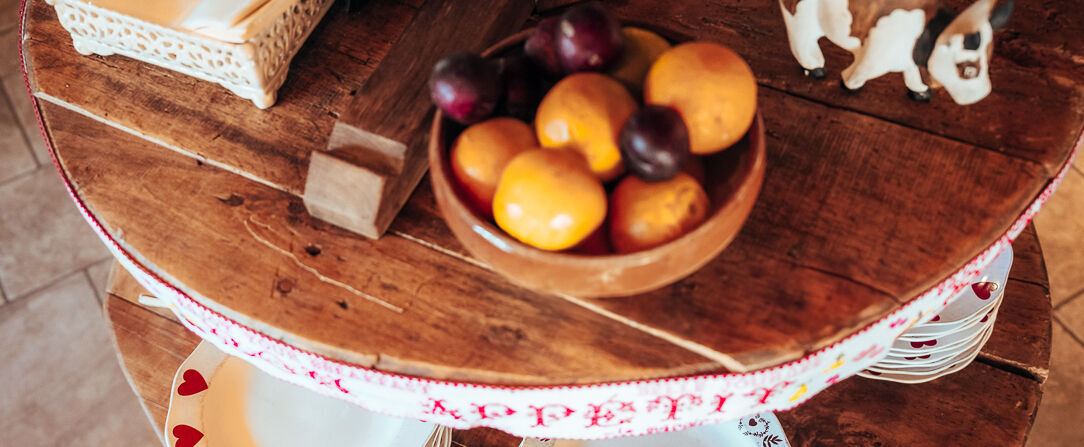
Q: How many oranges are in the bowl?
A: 6